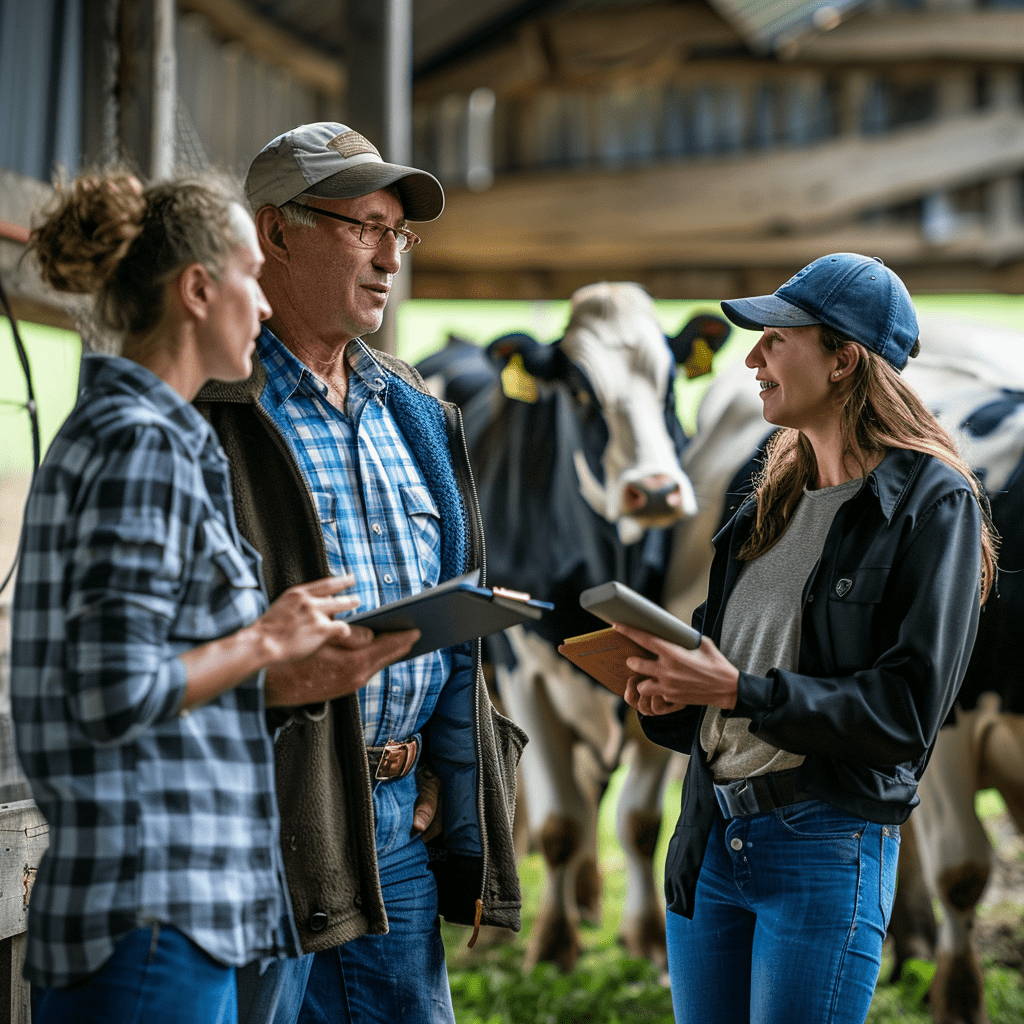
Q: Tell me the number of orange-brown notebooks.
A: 1